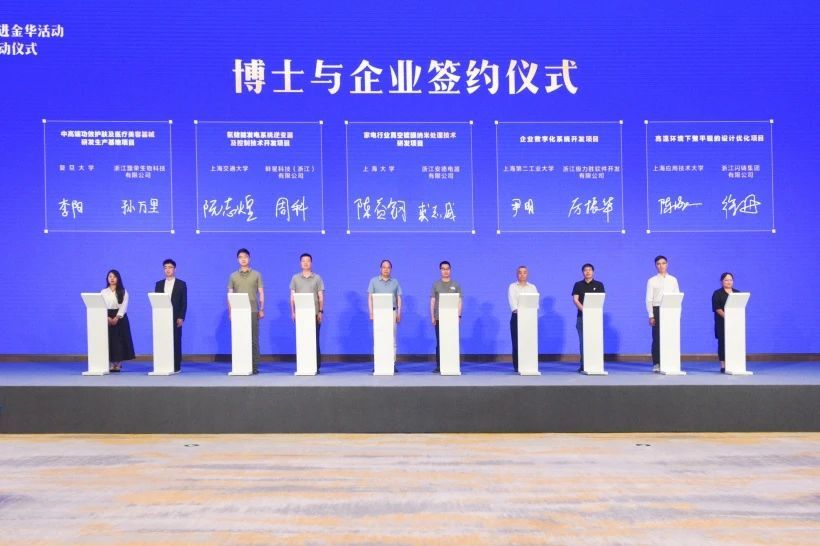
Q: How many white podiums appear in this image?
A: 10